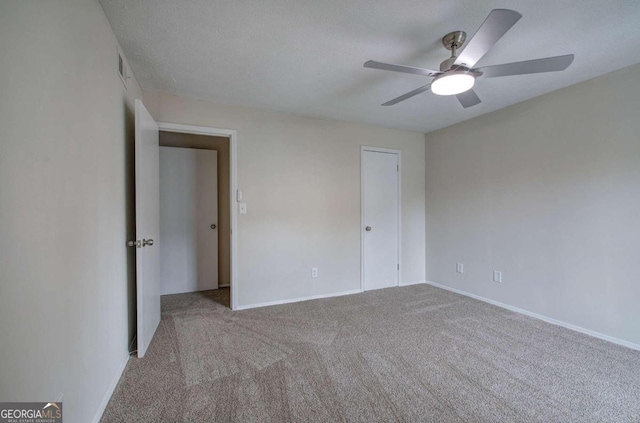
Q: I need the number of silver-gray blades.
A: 5